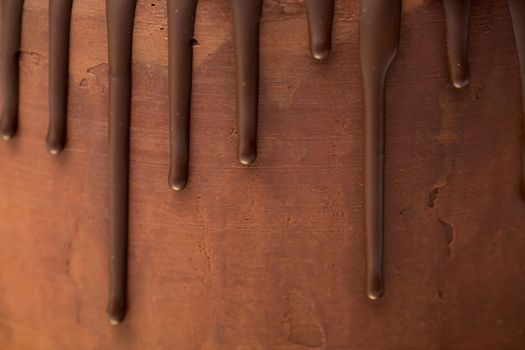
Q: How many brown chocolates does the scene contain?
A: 9